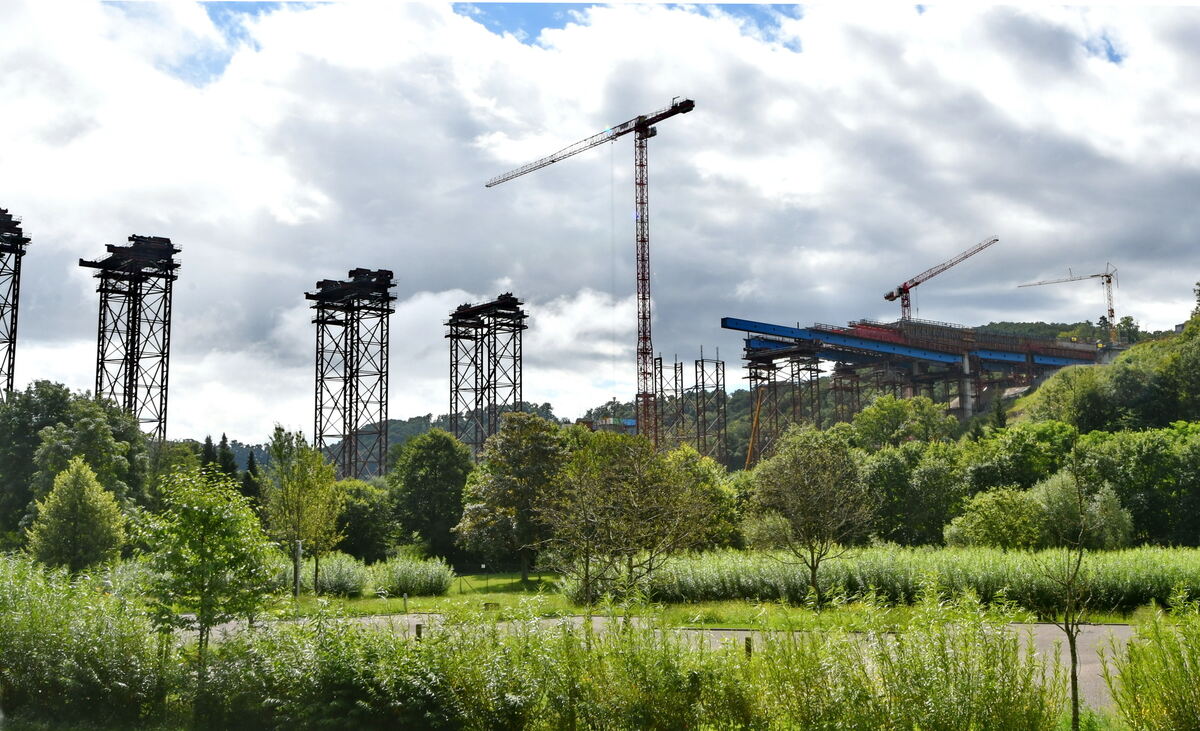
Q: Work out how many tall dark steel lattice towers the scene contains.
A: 4